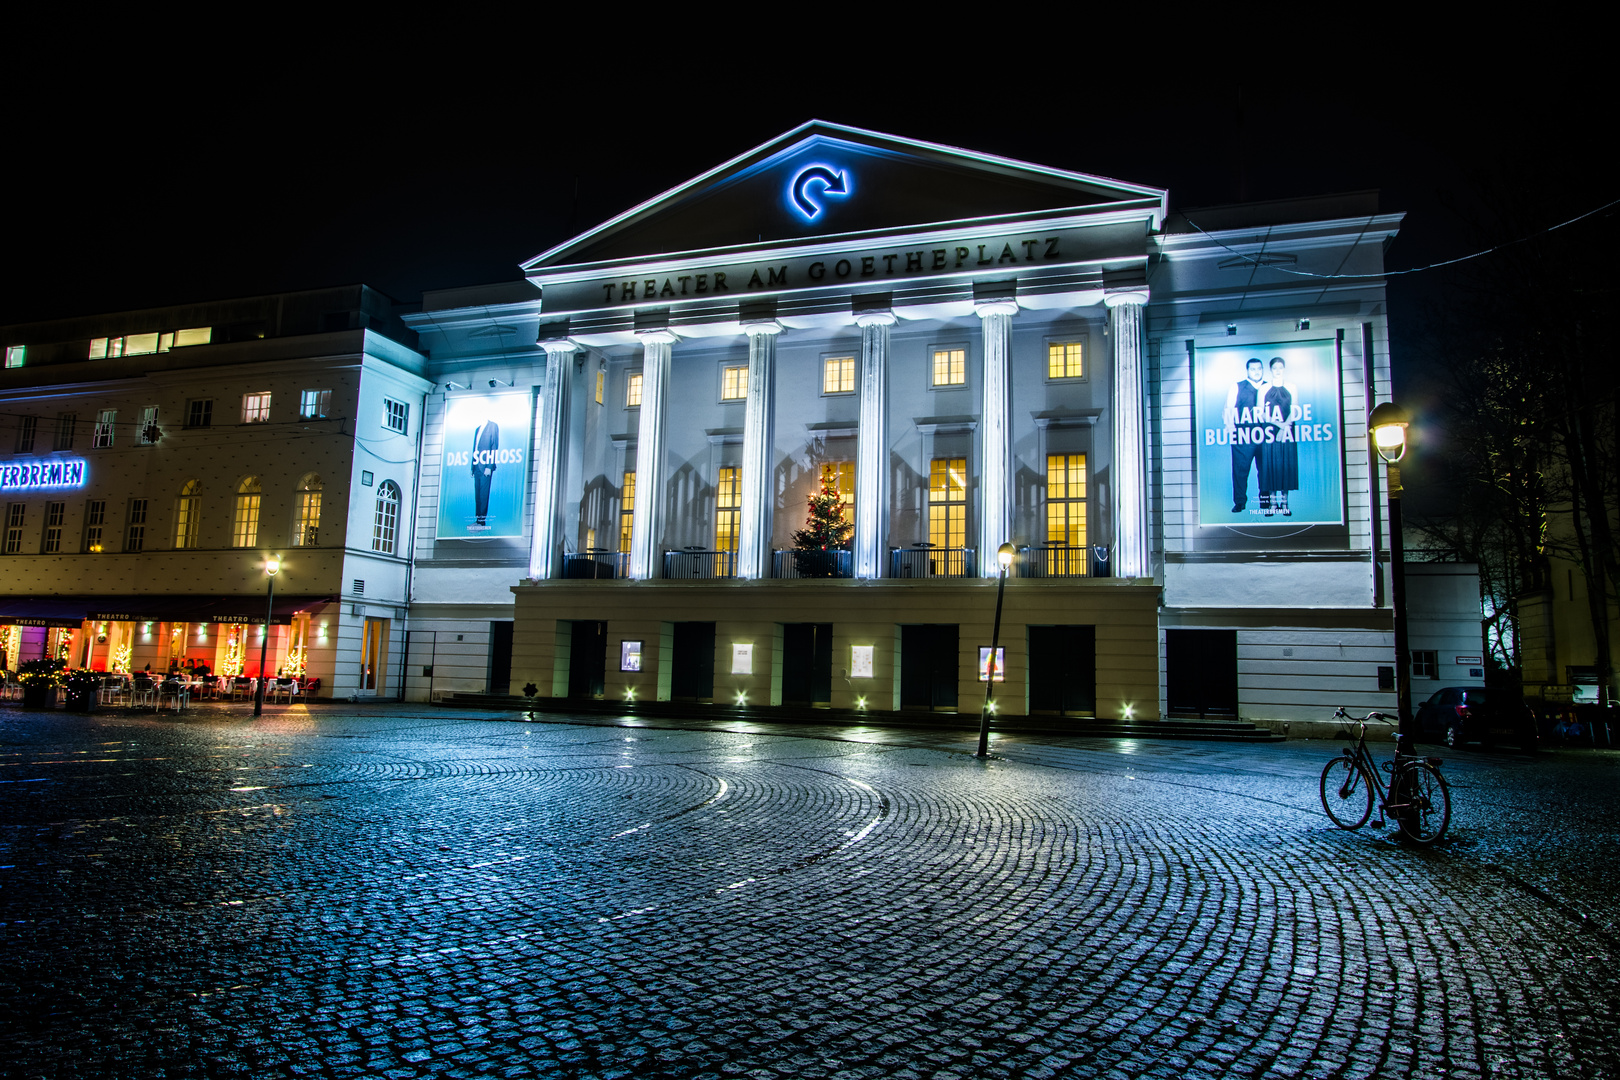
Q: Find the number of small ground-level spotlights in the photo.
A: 5